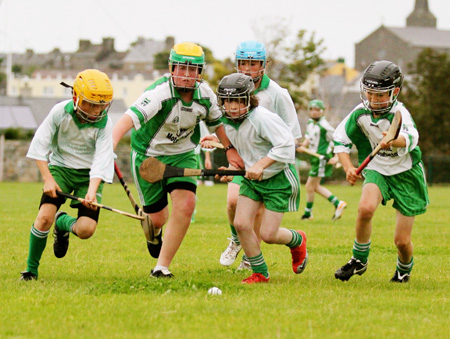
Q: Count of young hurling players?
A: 6